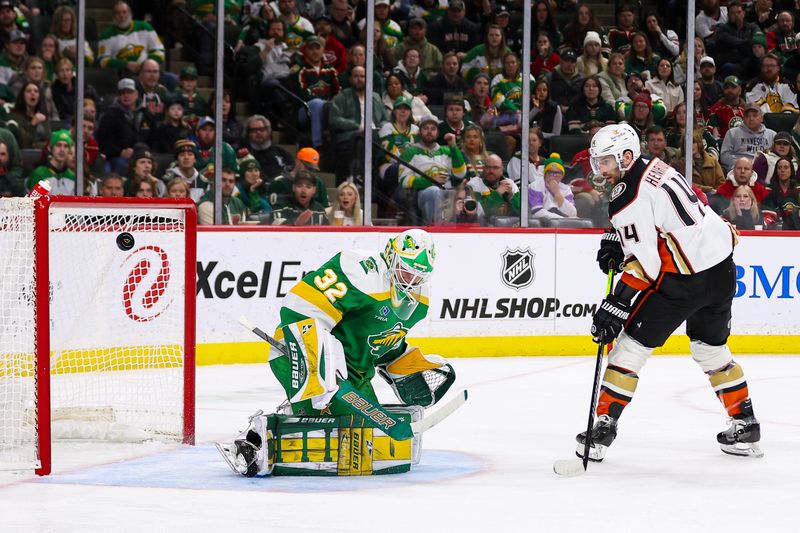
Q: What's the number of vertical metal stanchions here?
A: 5